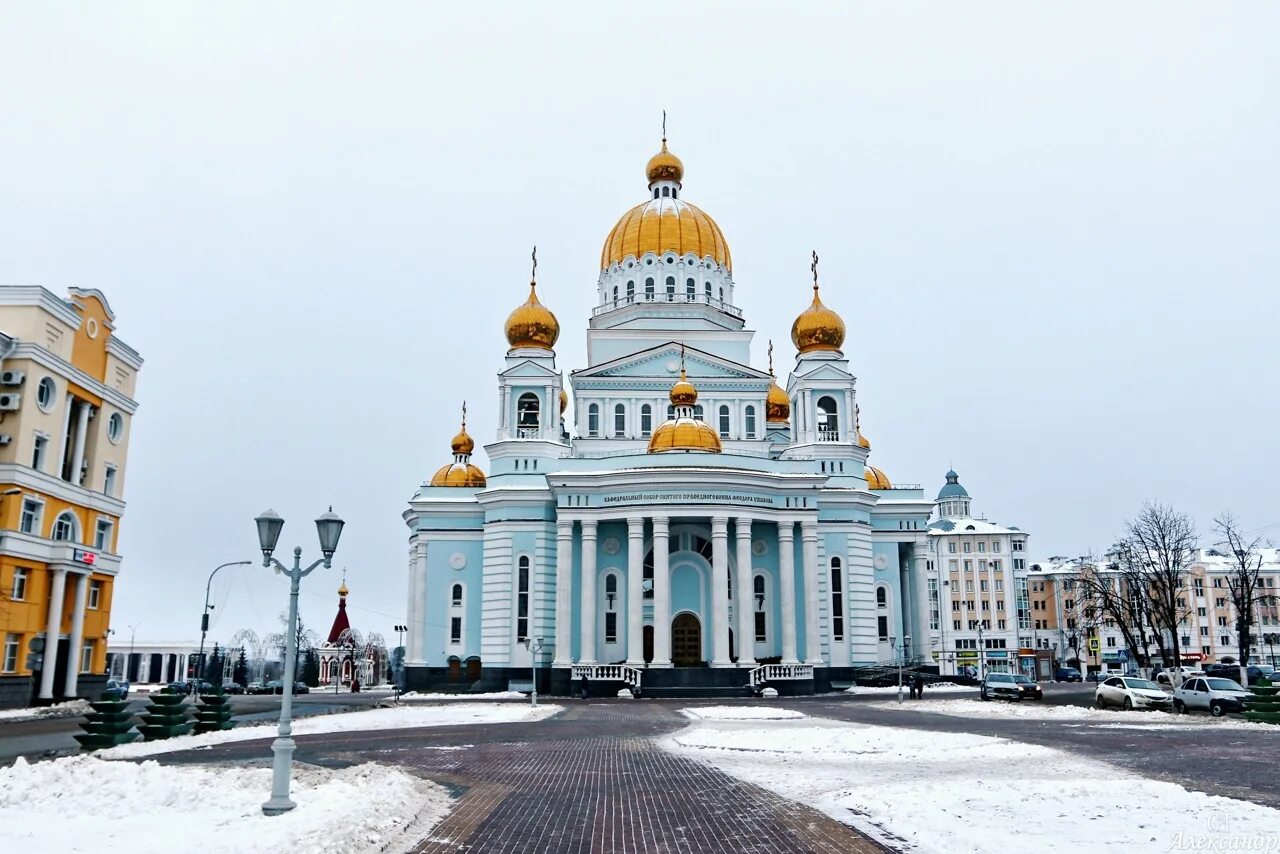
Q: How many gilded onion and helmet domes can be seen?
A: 13